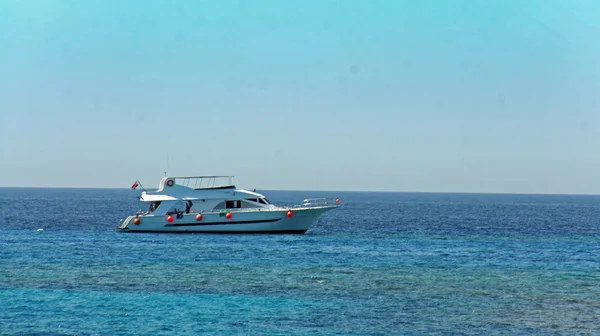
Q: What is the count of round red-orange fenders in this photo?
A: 6